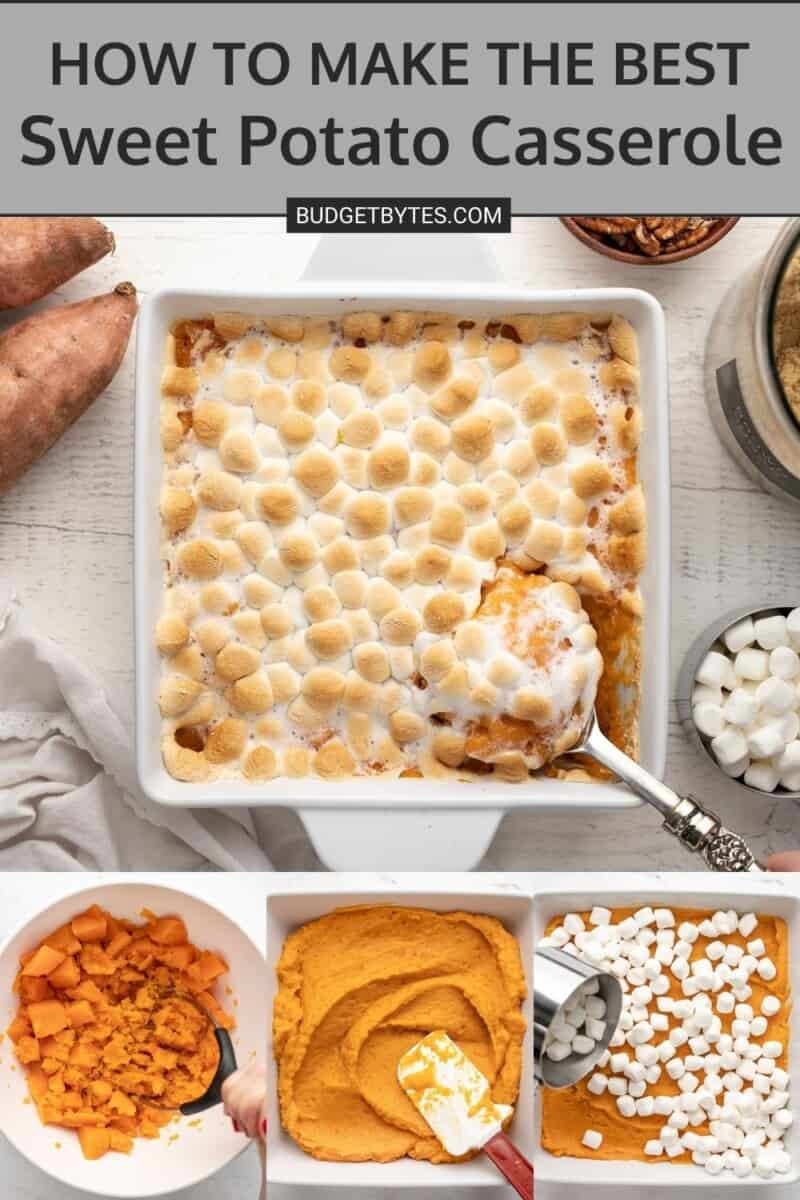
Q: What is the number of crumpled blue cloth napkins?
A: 0